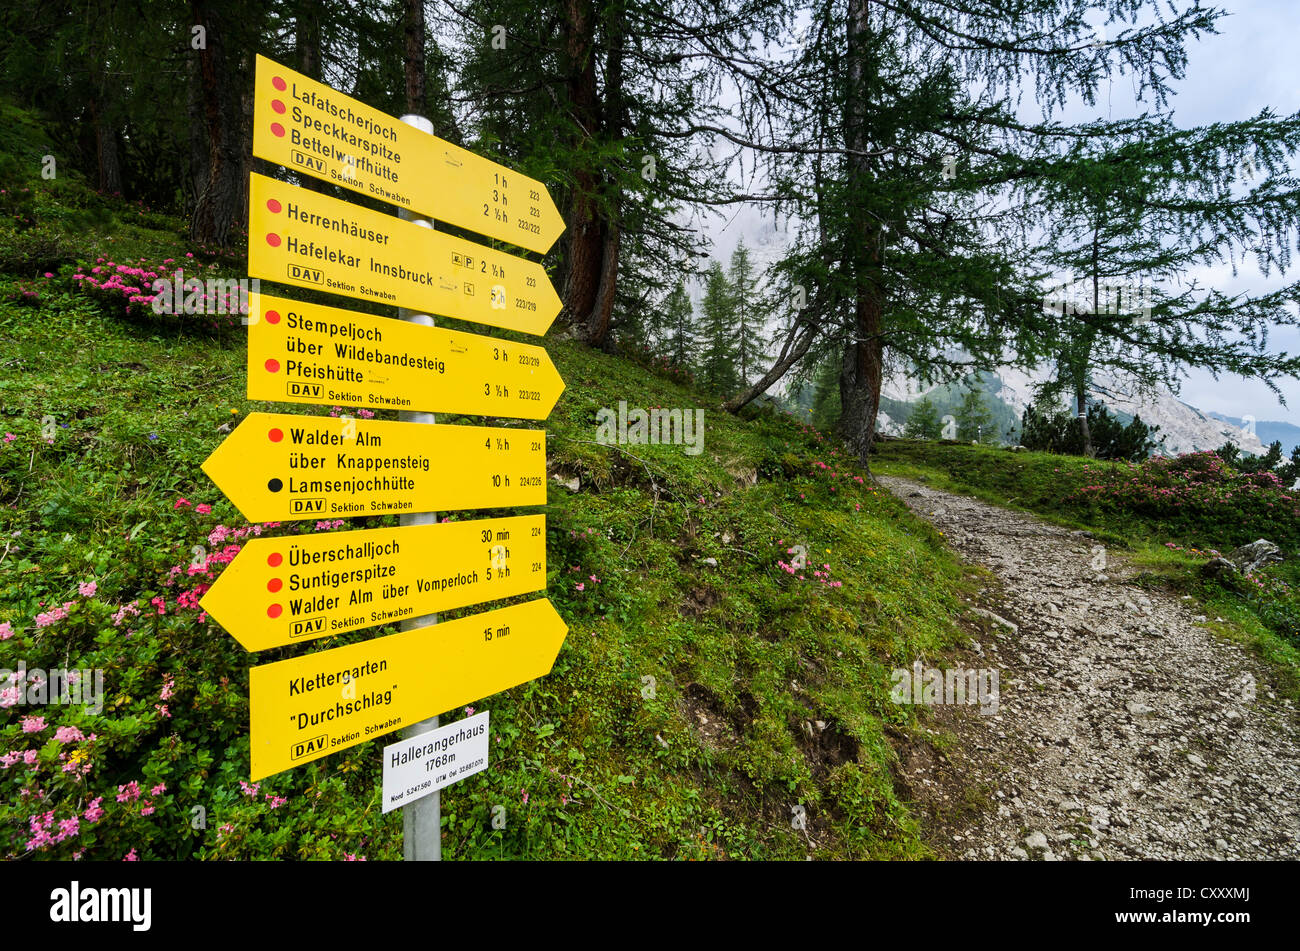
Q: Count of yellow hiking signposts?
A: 6